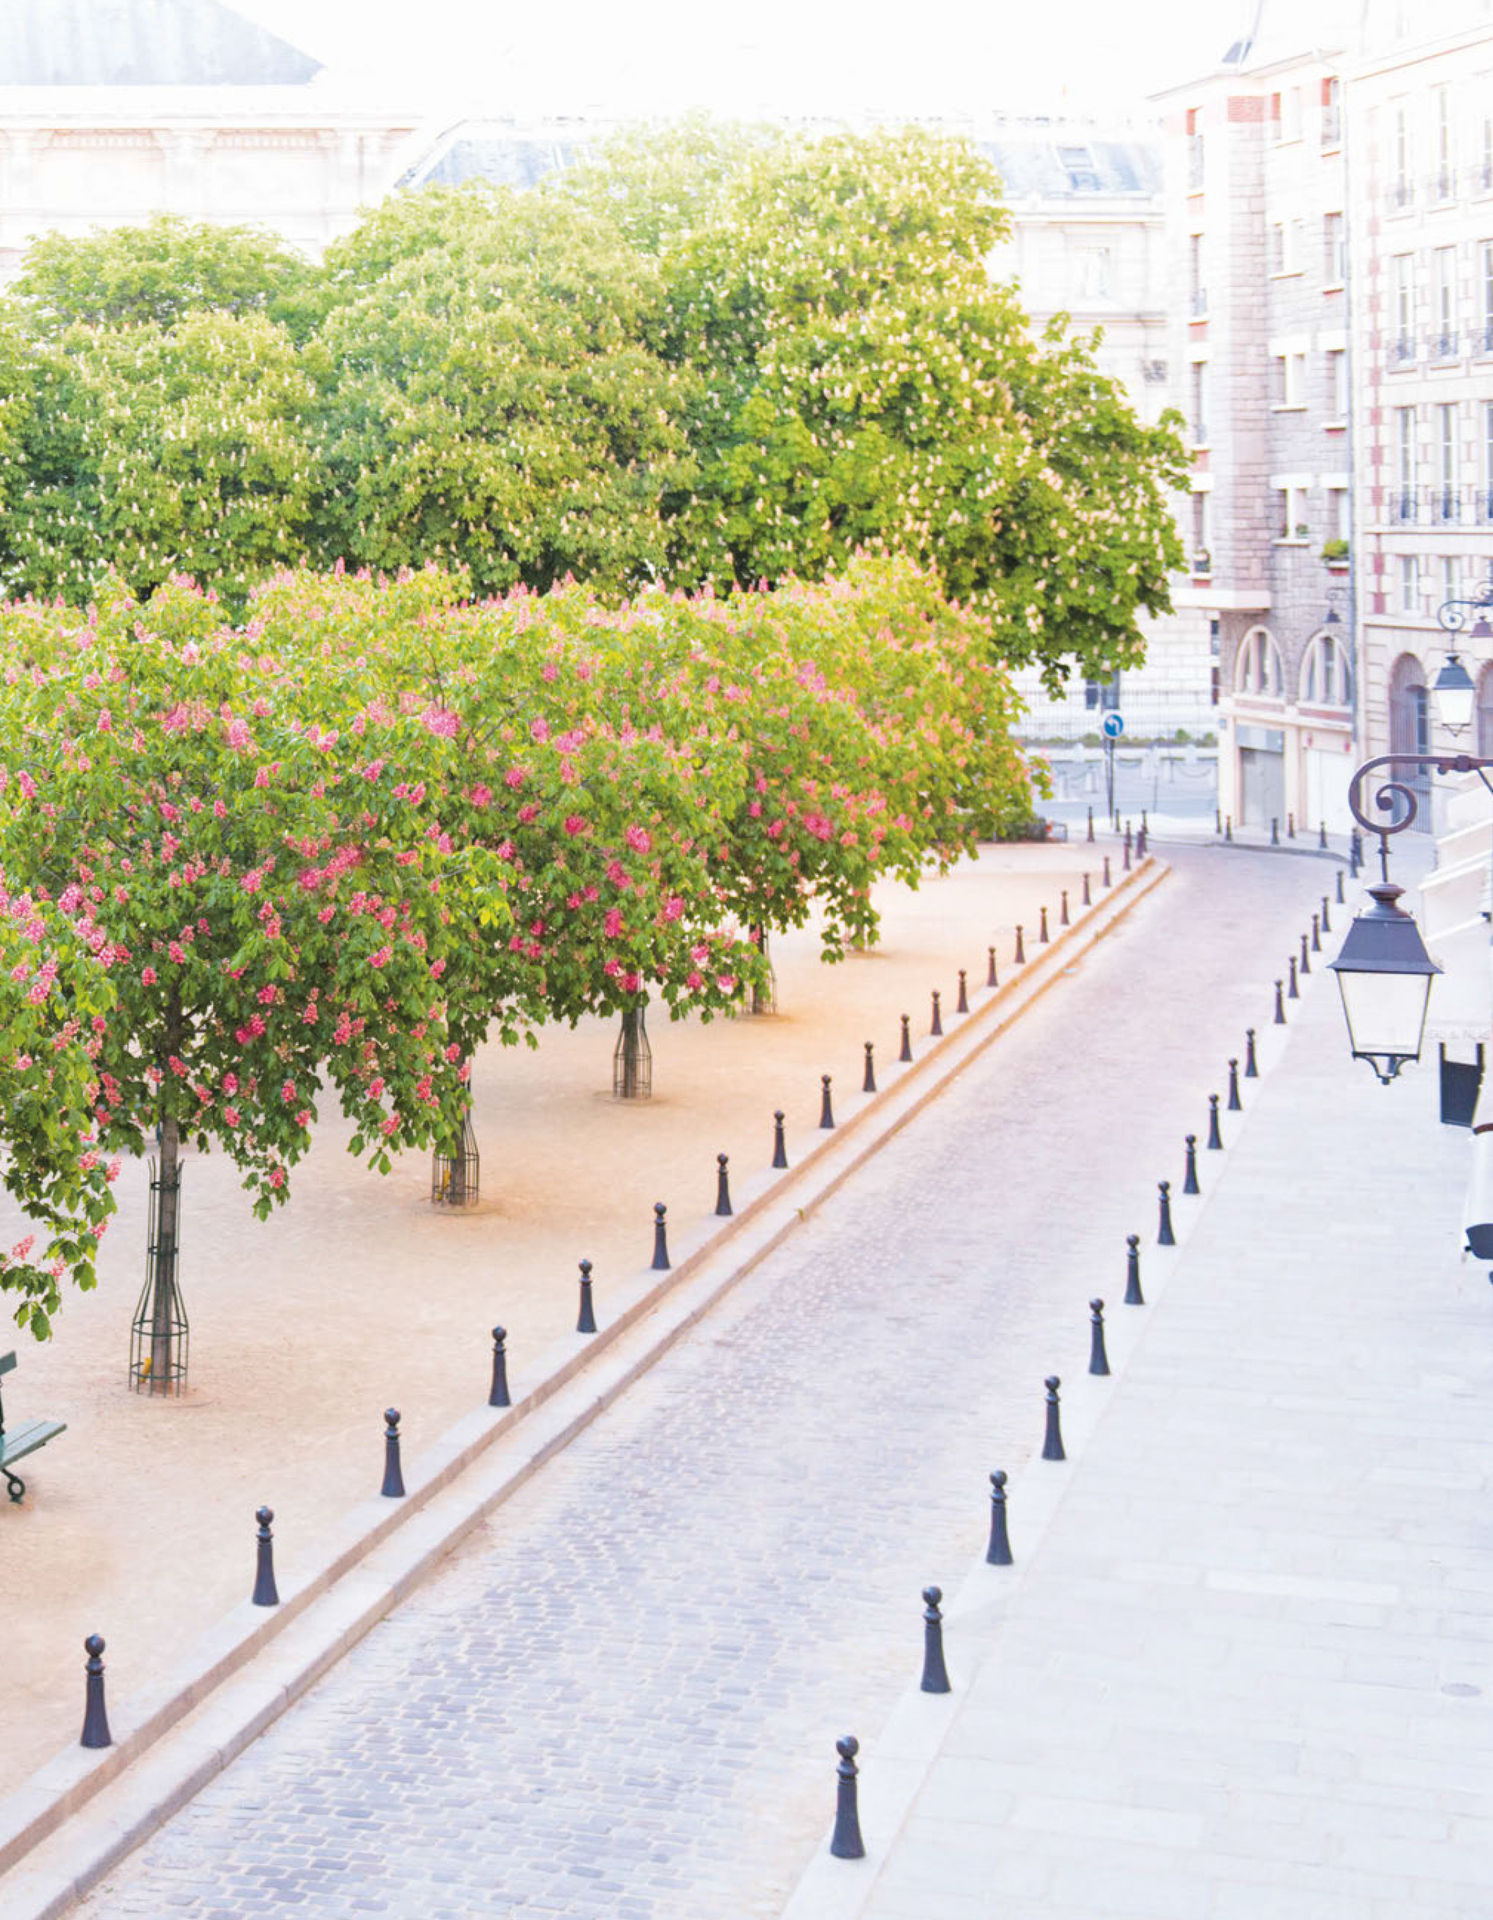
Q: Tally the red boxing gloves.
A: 0